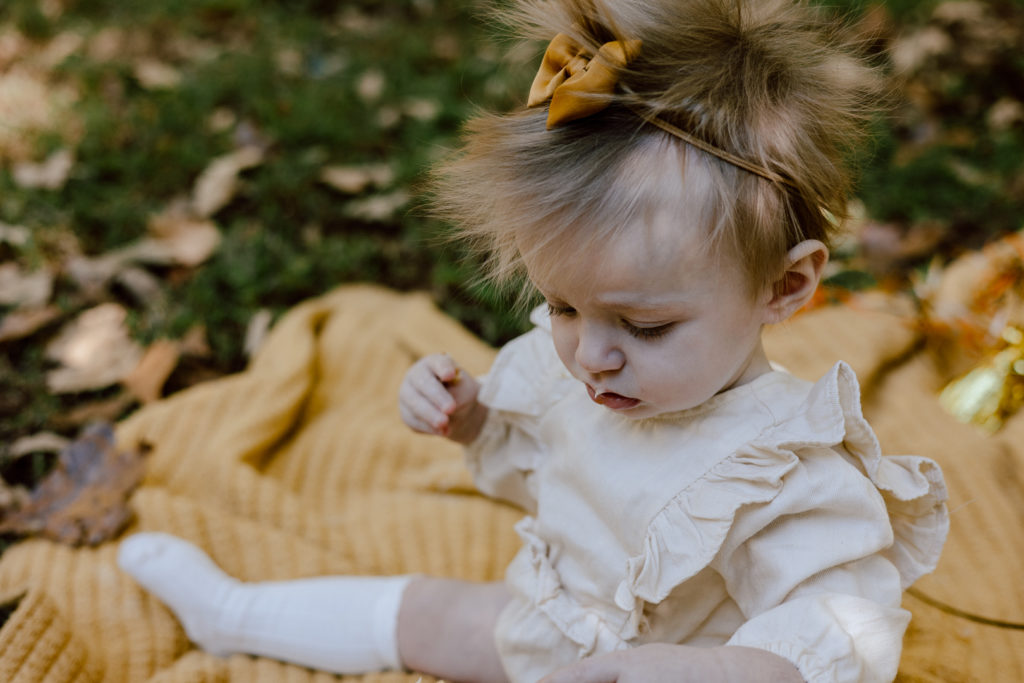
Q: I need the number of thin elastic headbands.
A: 1